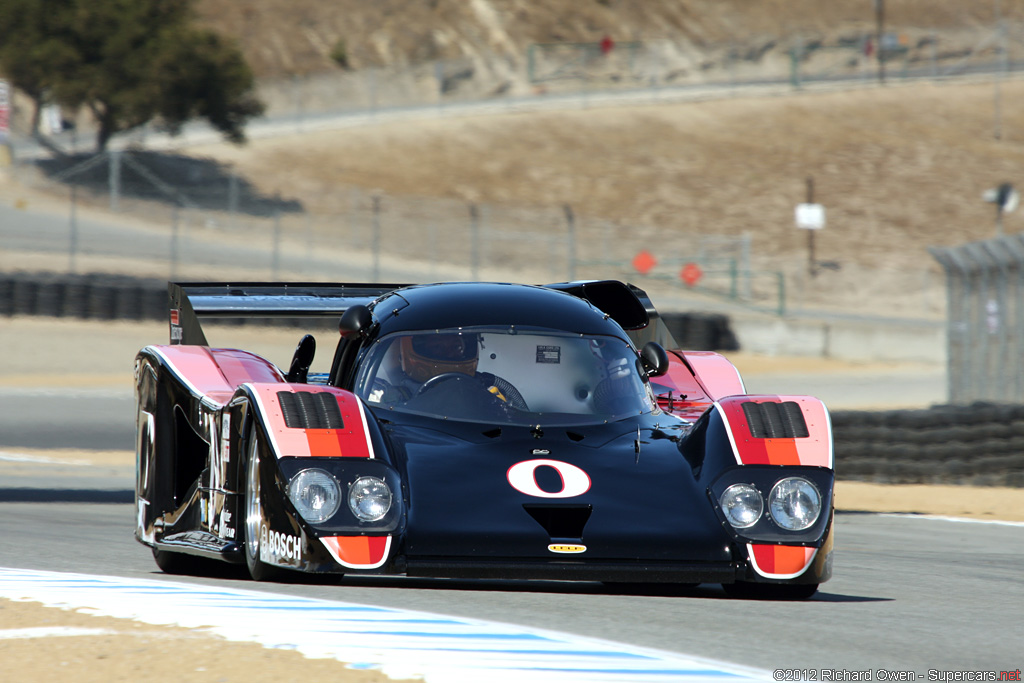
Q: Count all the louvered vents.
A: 2